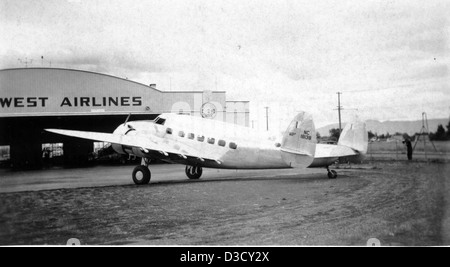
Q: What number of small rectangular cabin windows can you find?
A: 7